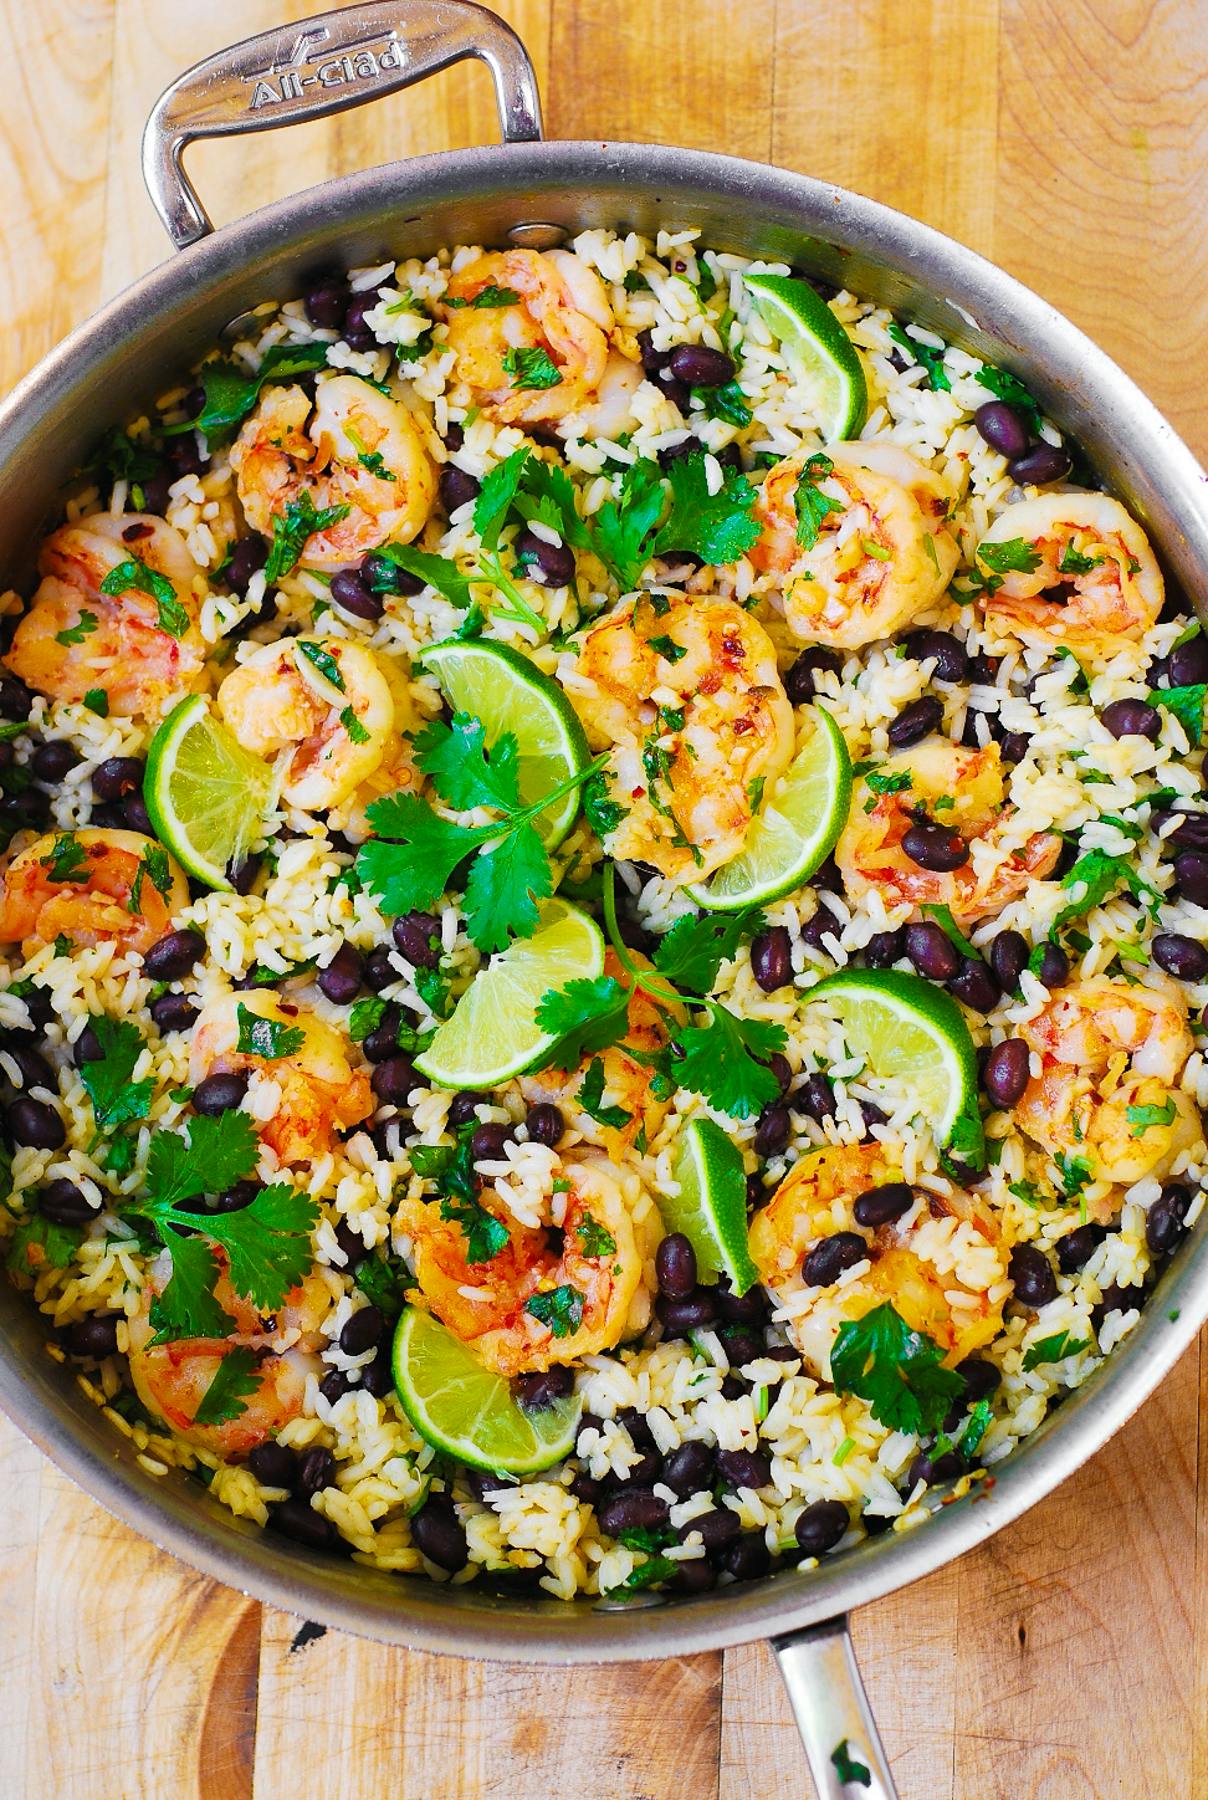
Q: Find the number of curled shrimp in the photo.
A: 15